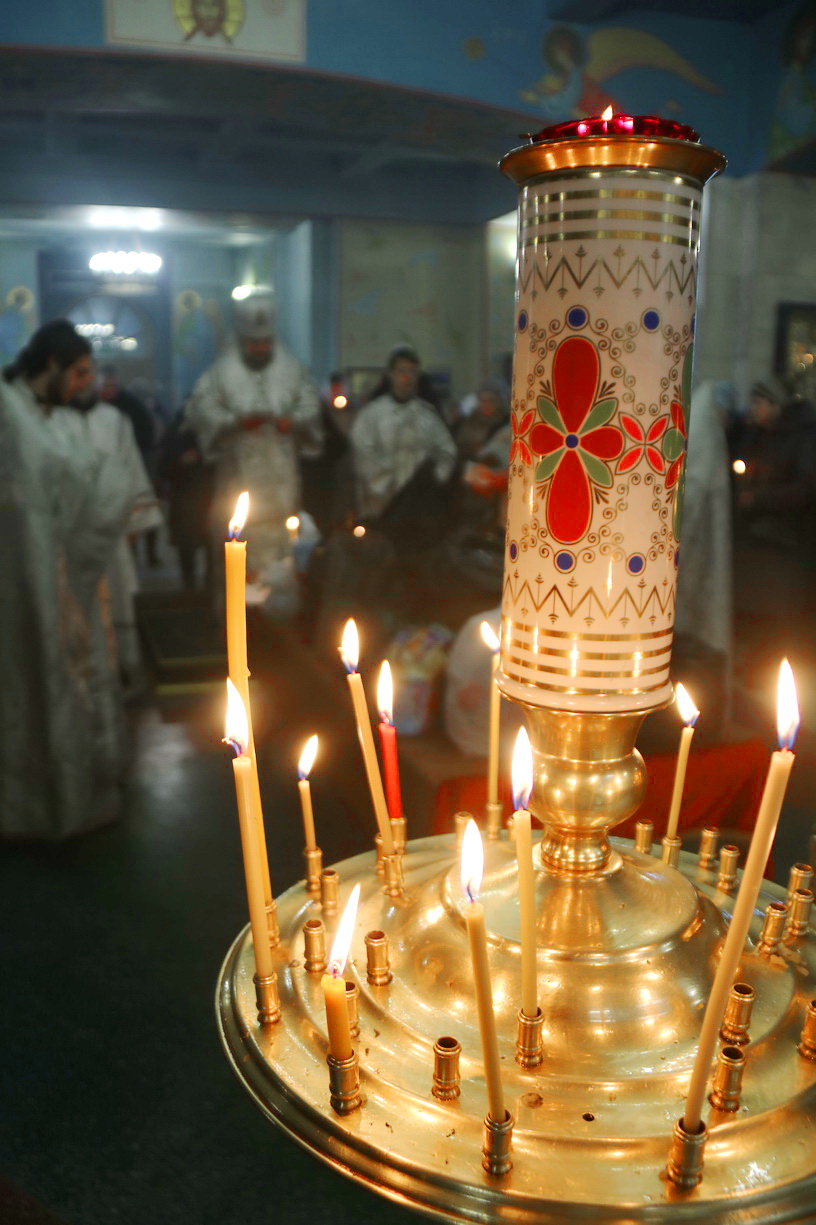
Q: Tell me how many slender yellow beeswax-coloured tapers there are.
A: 10